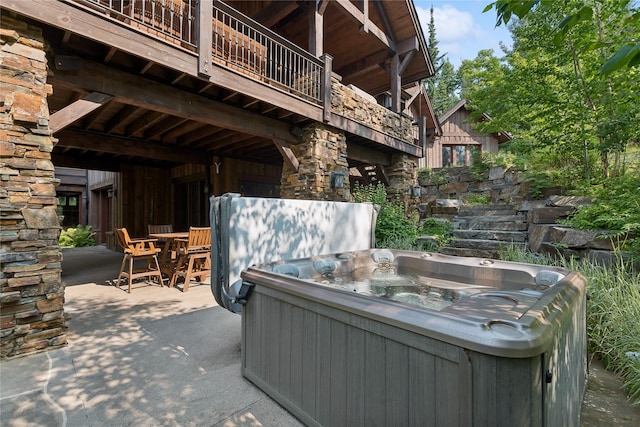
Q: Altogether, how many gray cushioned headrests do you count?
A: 4